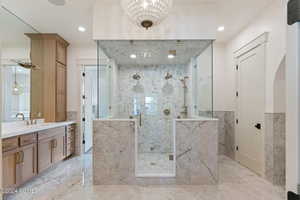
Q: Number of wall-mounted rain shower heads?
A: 2